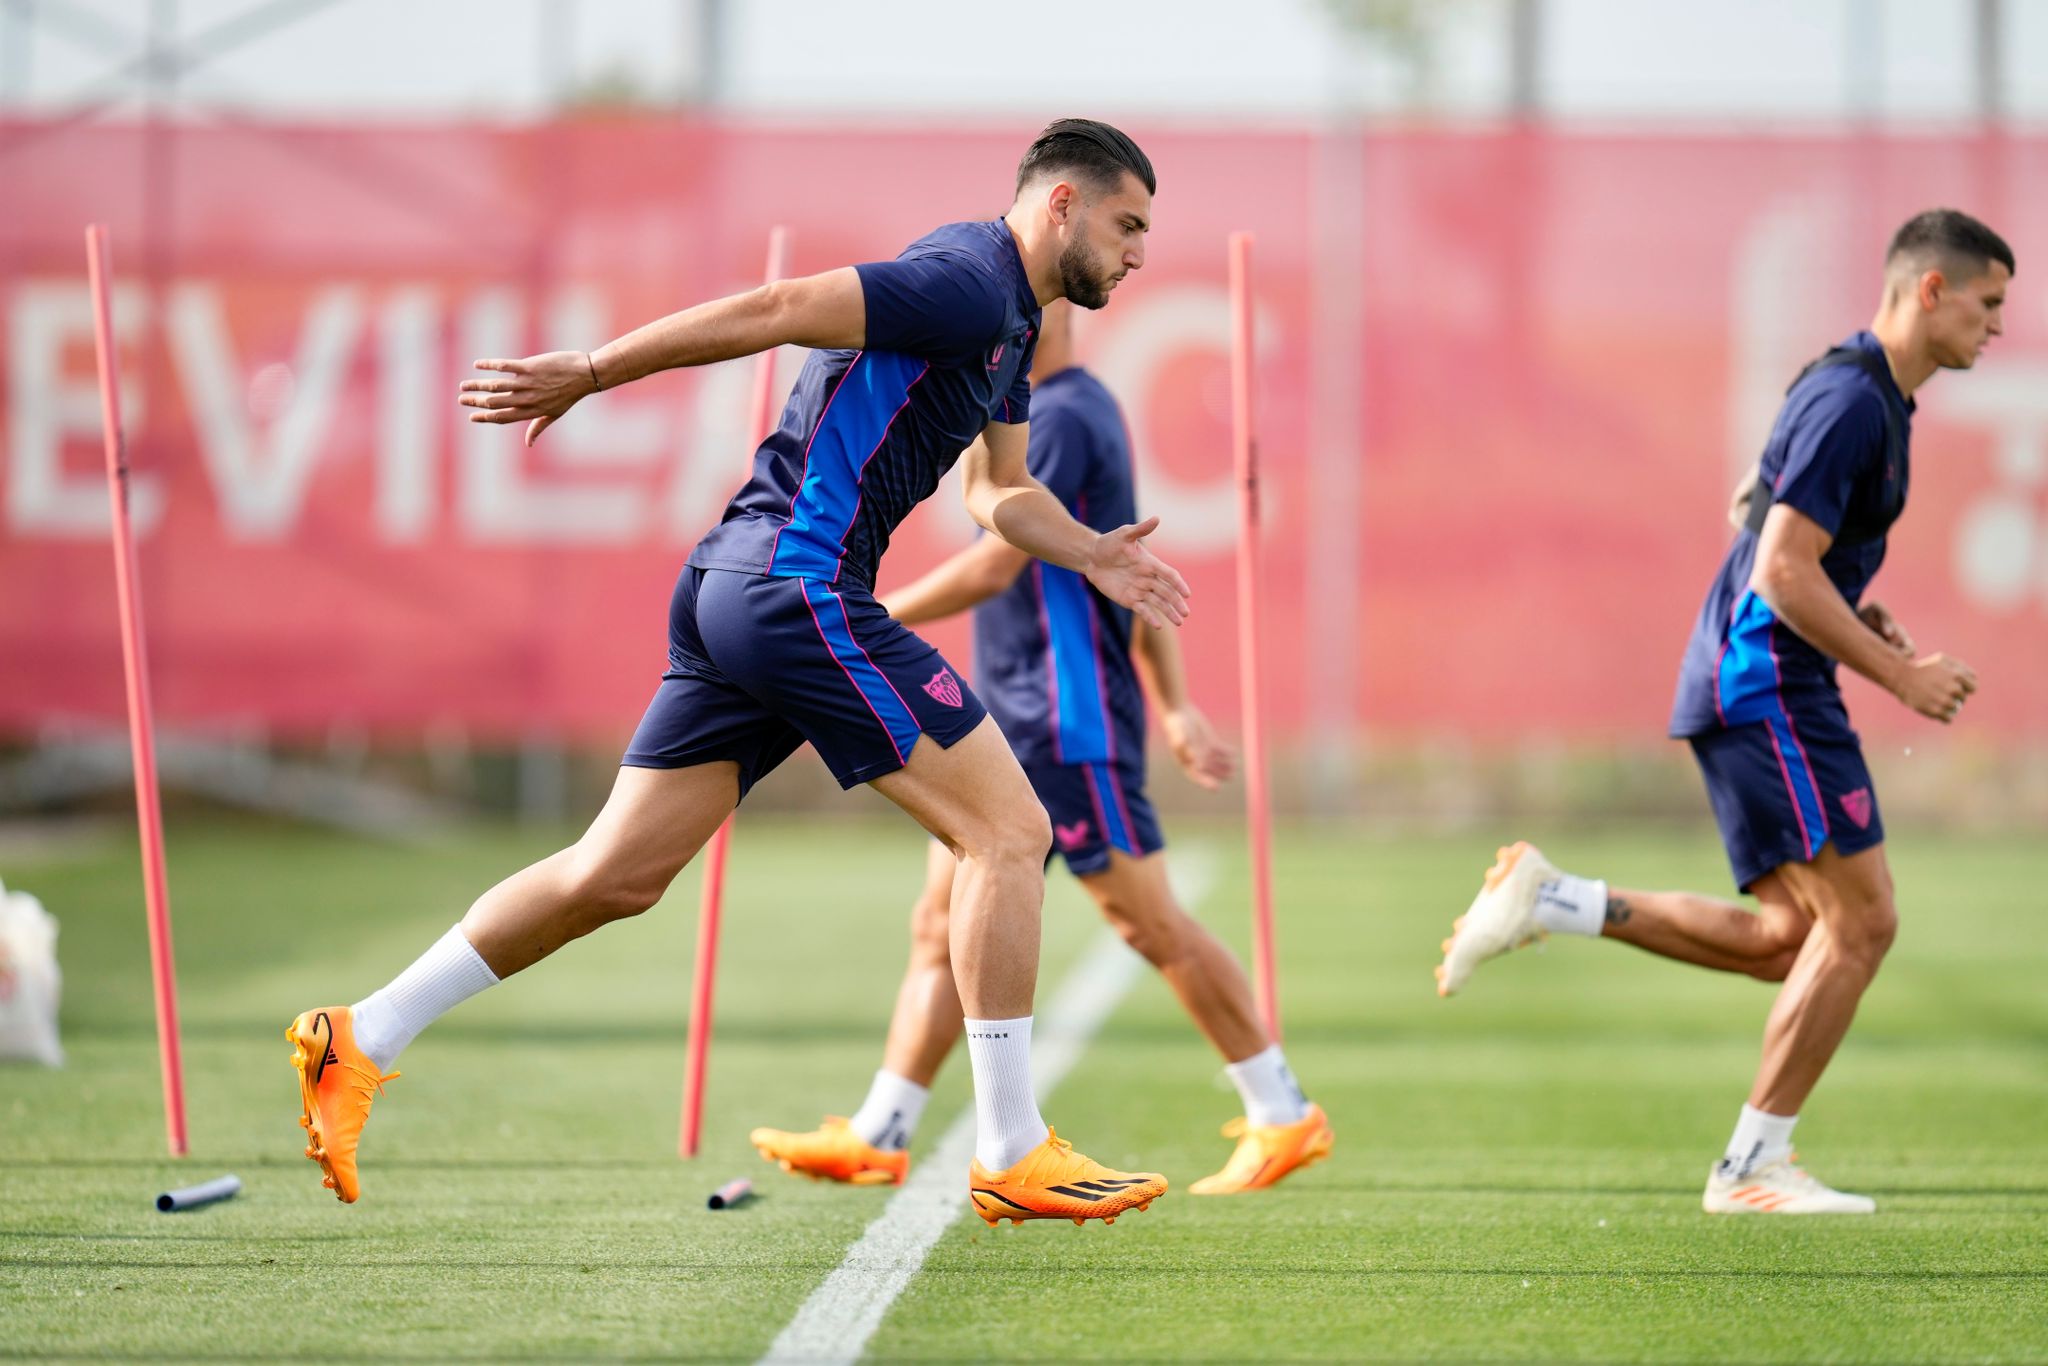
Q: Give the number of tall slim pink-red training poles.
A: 3